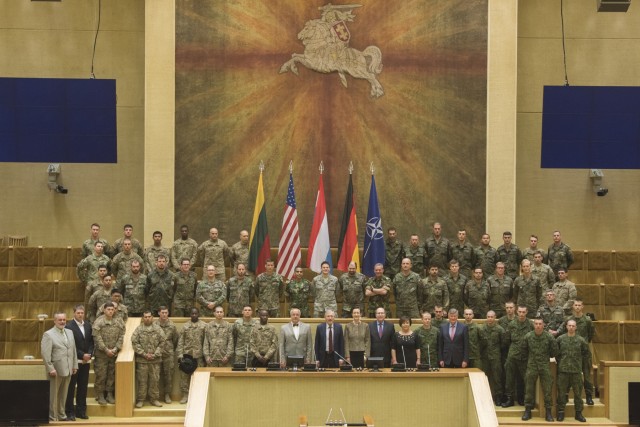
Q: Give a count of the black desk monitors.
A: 2